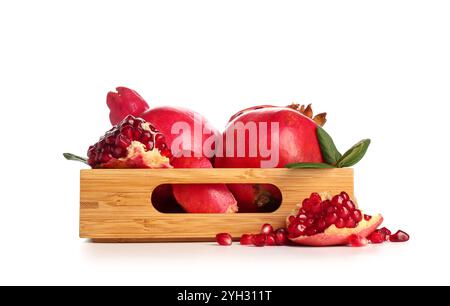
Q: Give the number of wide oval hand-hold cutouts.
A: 1